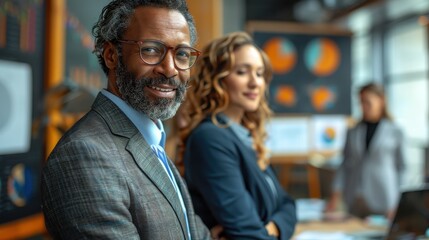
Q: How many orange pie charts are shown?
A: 4